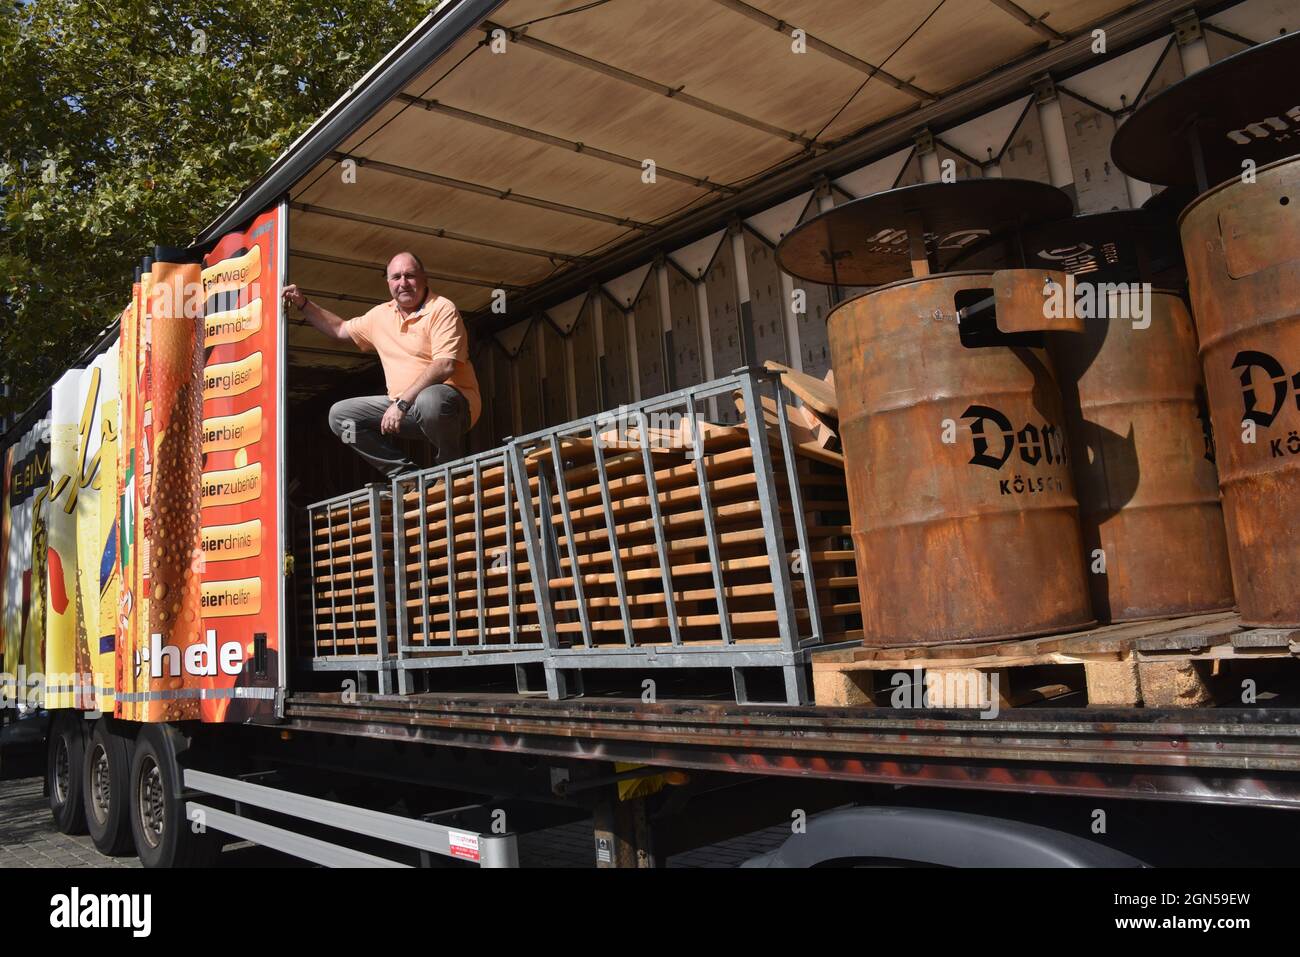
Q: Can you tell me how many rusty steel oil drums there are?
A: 3